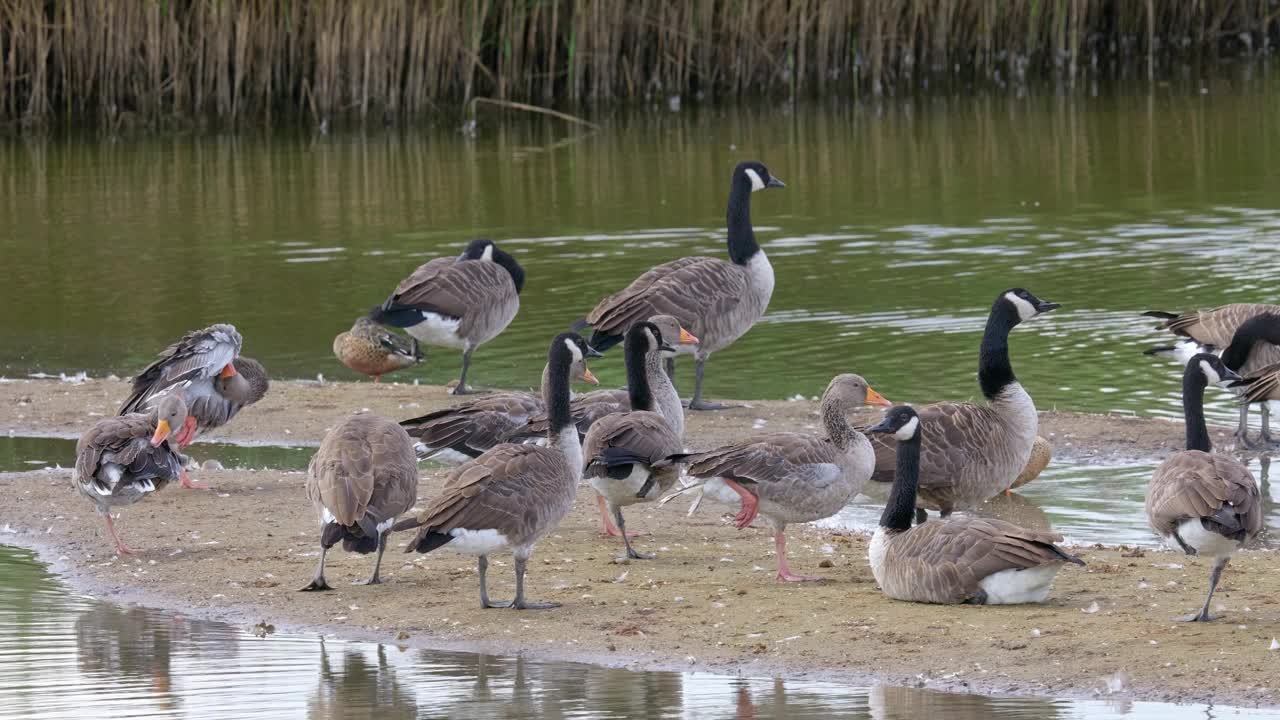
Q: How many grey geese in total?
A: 5